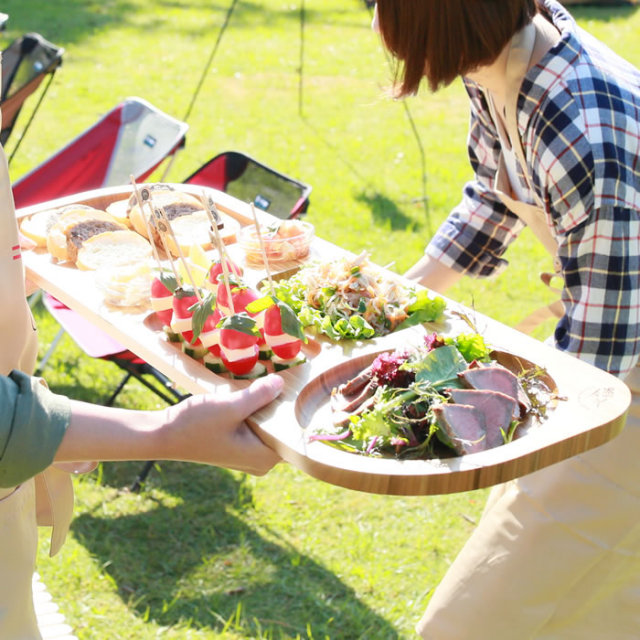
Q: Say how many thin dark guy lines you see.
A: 3